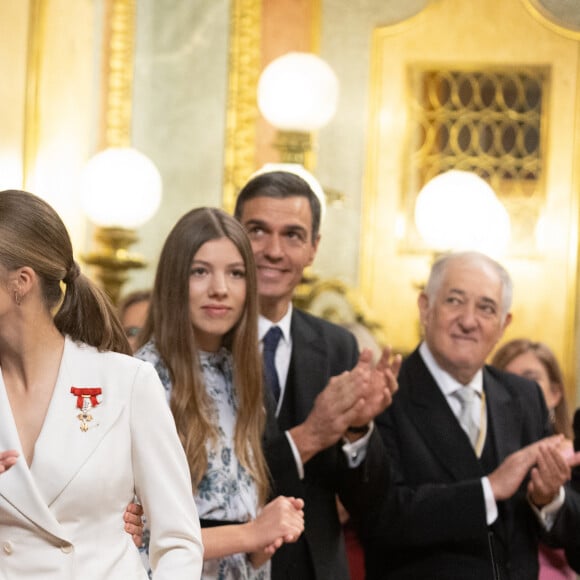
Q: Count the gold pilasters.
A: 2